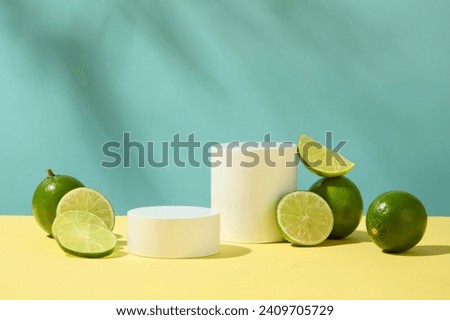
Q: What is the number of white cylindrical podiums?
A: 2